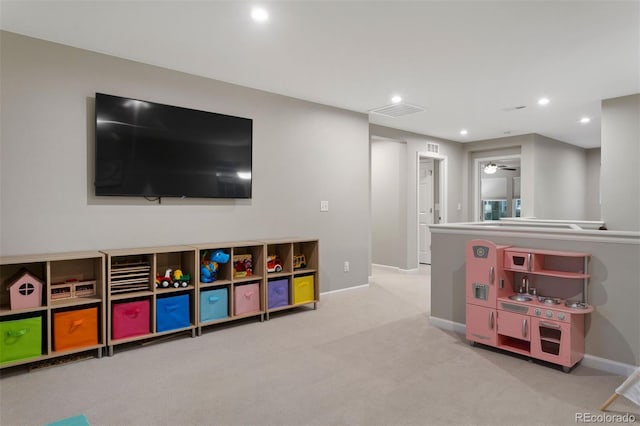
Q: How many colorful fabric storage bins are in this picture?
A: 8